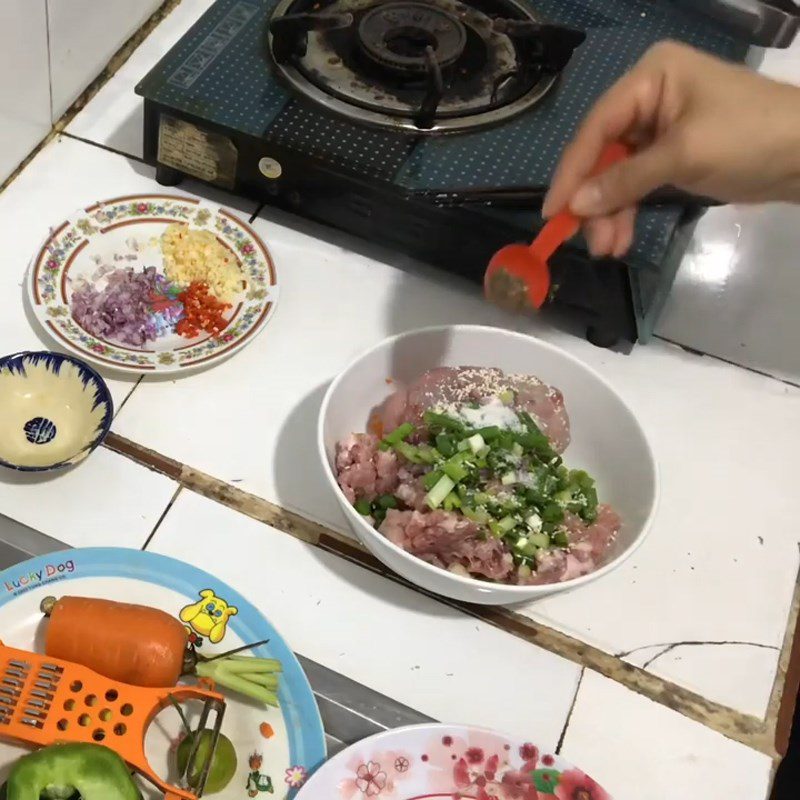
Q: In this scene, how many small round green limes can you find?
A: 1